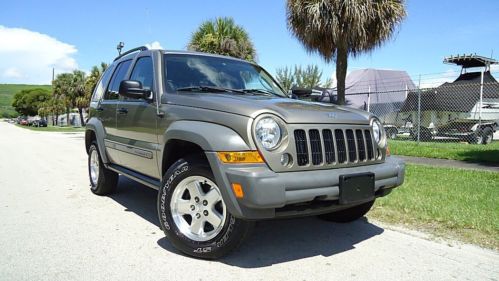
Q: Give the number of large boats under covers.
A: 2